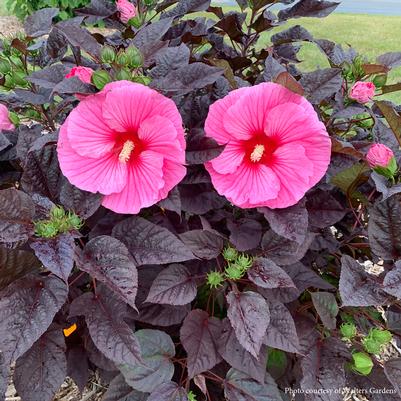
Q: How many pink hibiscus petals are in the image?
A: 10